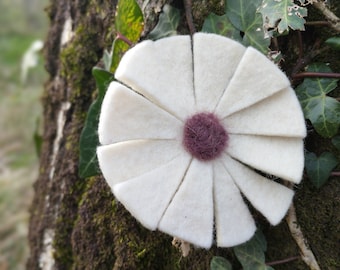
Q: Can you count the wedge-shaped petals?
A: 11